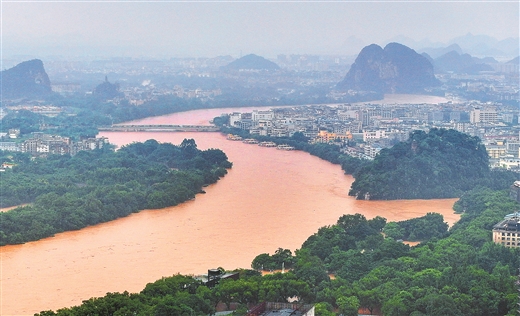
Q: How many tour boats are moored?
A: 4